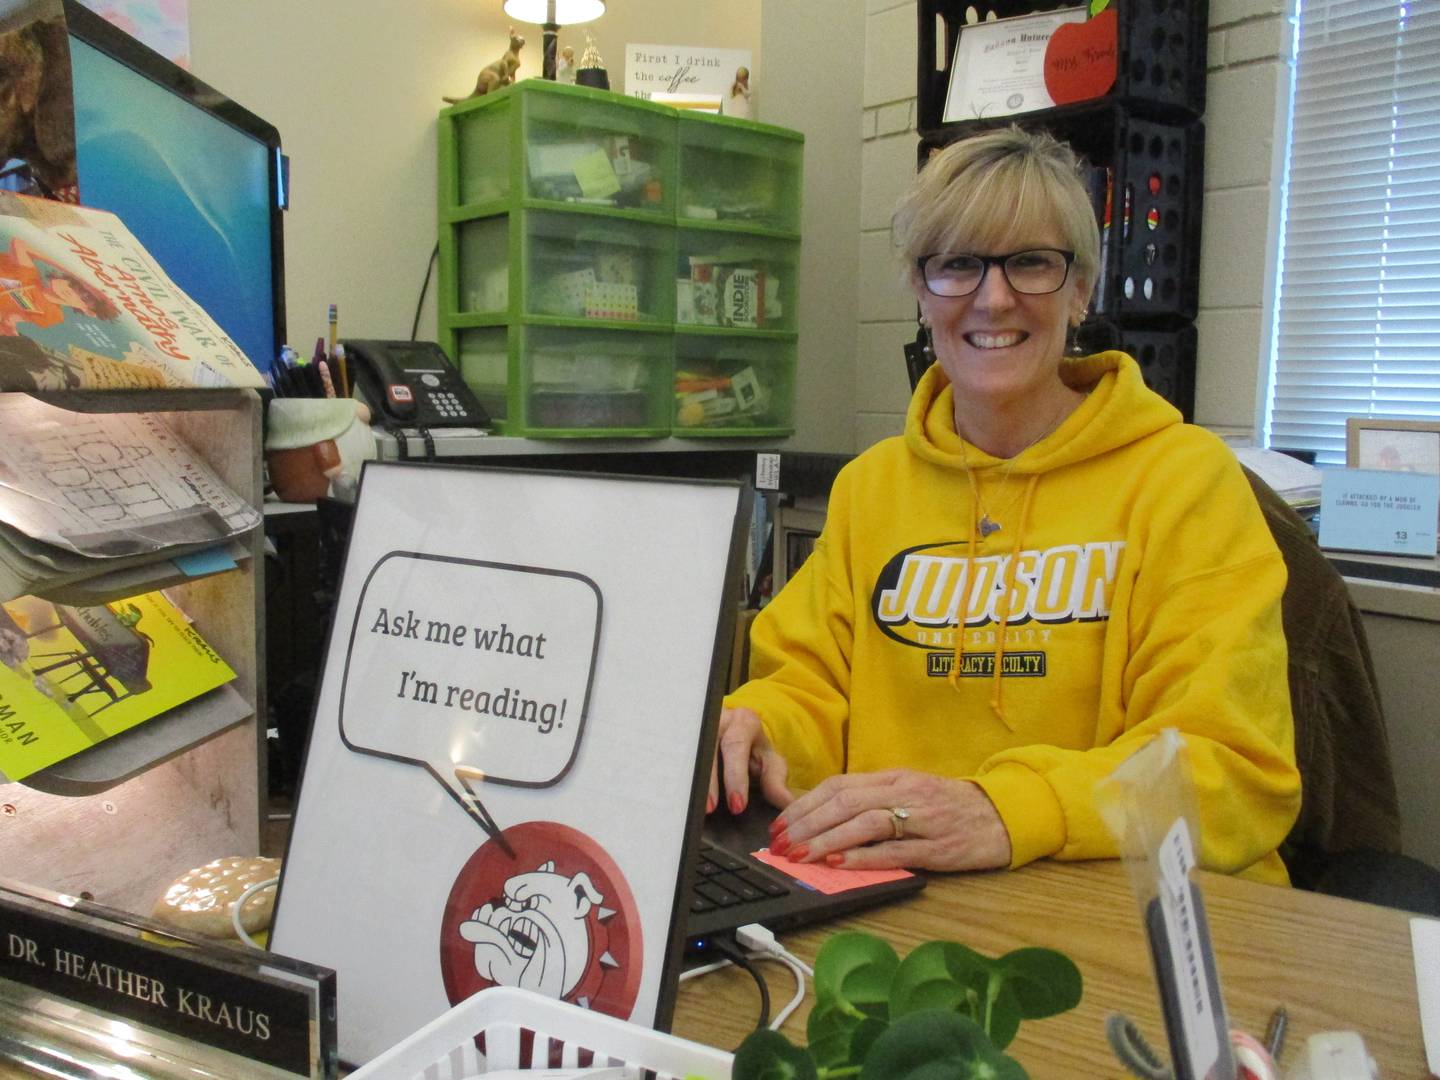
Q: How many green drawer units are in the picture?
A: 2